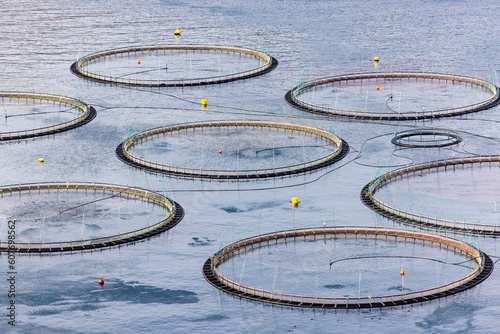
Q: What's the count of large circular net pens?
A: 7